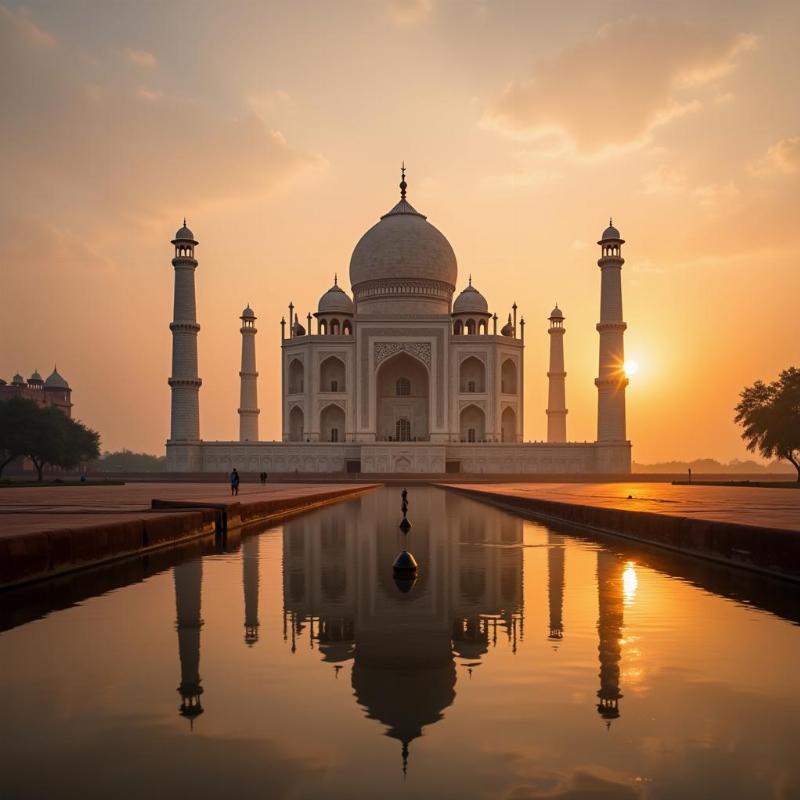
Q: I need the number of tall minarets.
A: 4